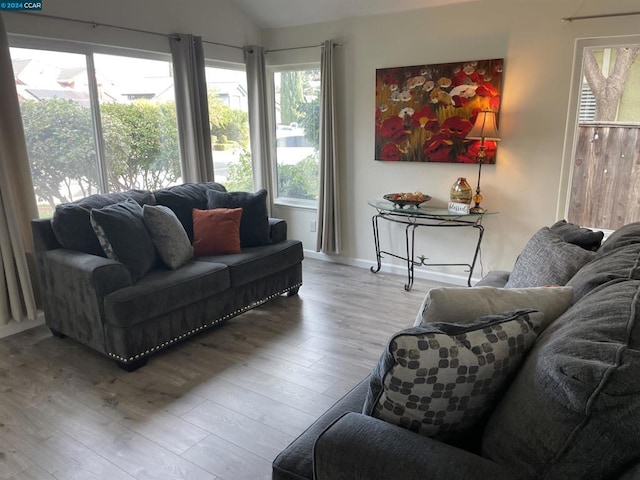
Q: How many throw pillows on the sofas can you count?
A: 8